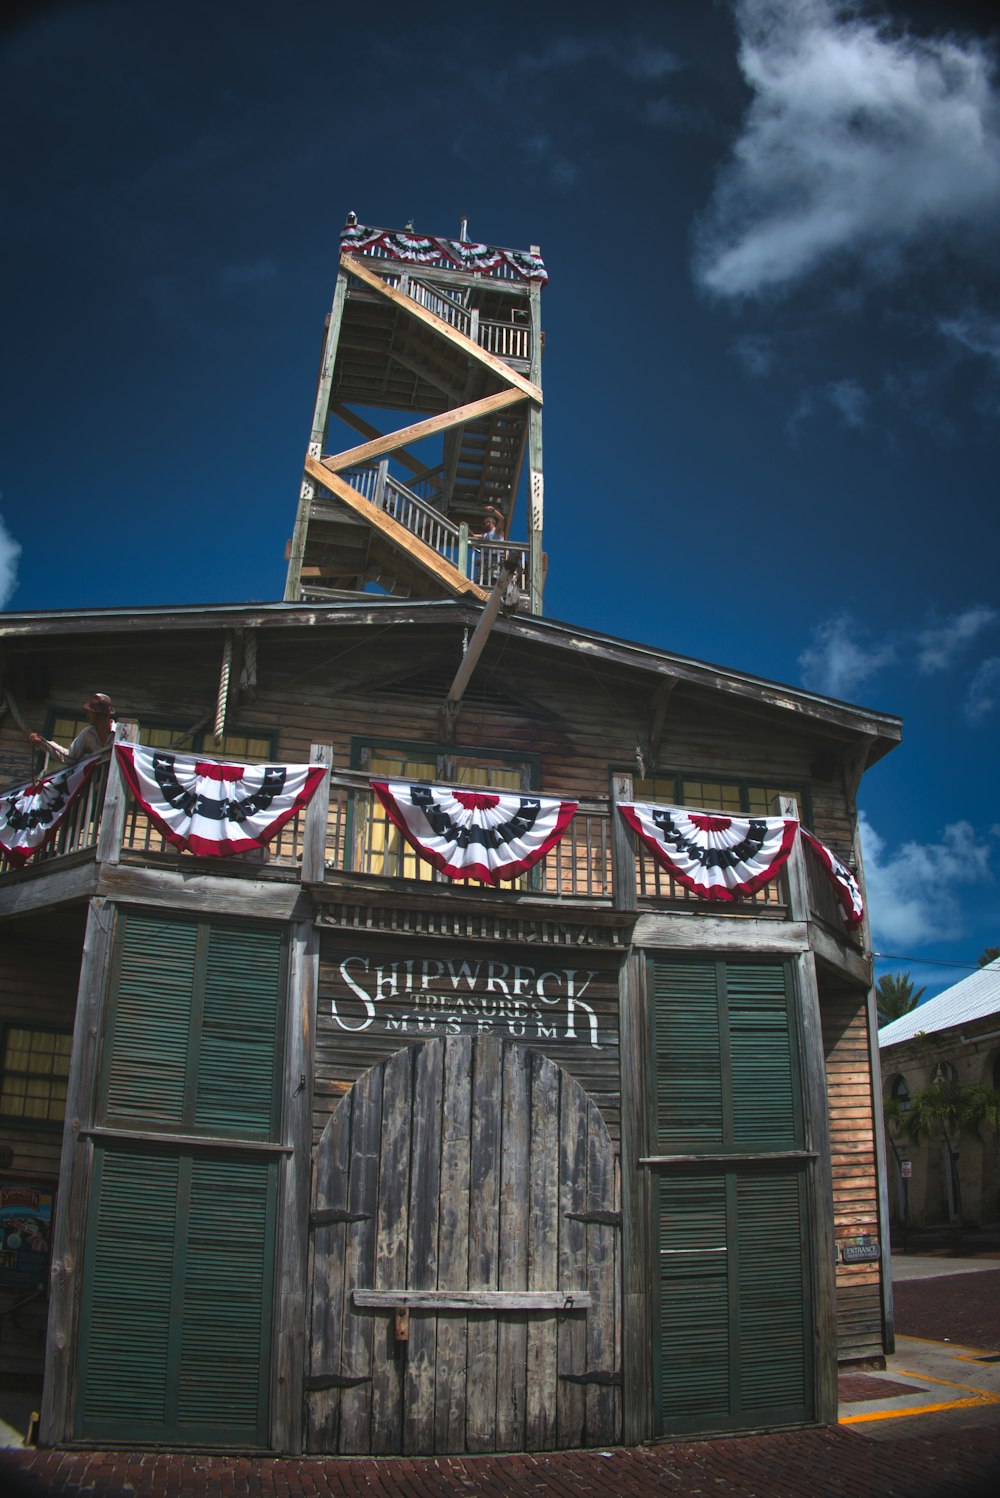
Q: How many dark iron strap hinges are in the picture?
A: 4